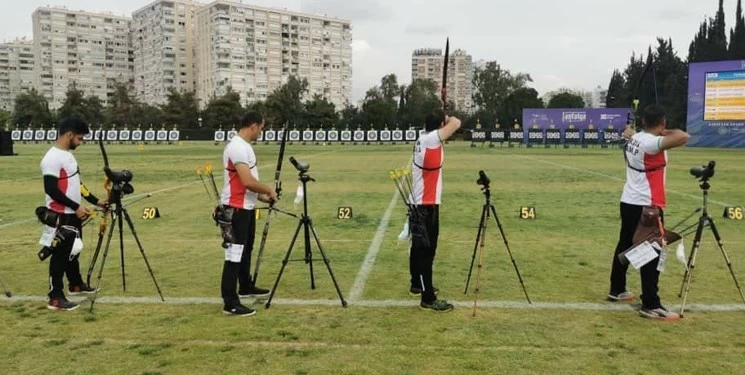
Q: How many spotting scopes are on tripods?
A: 4